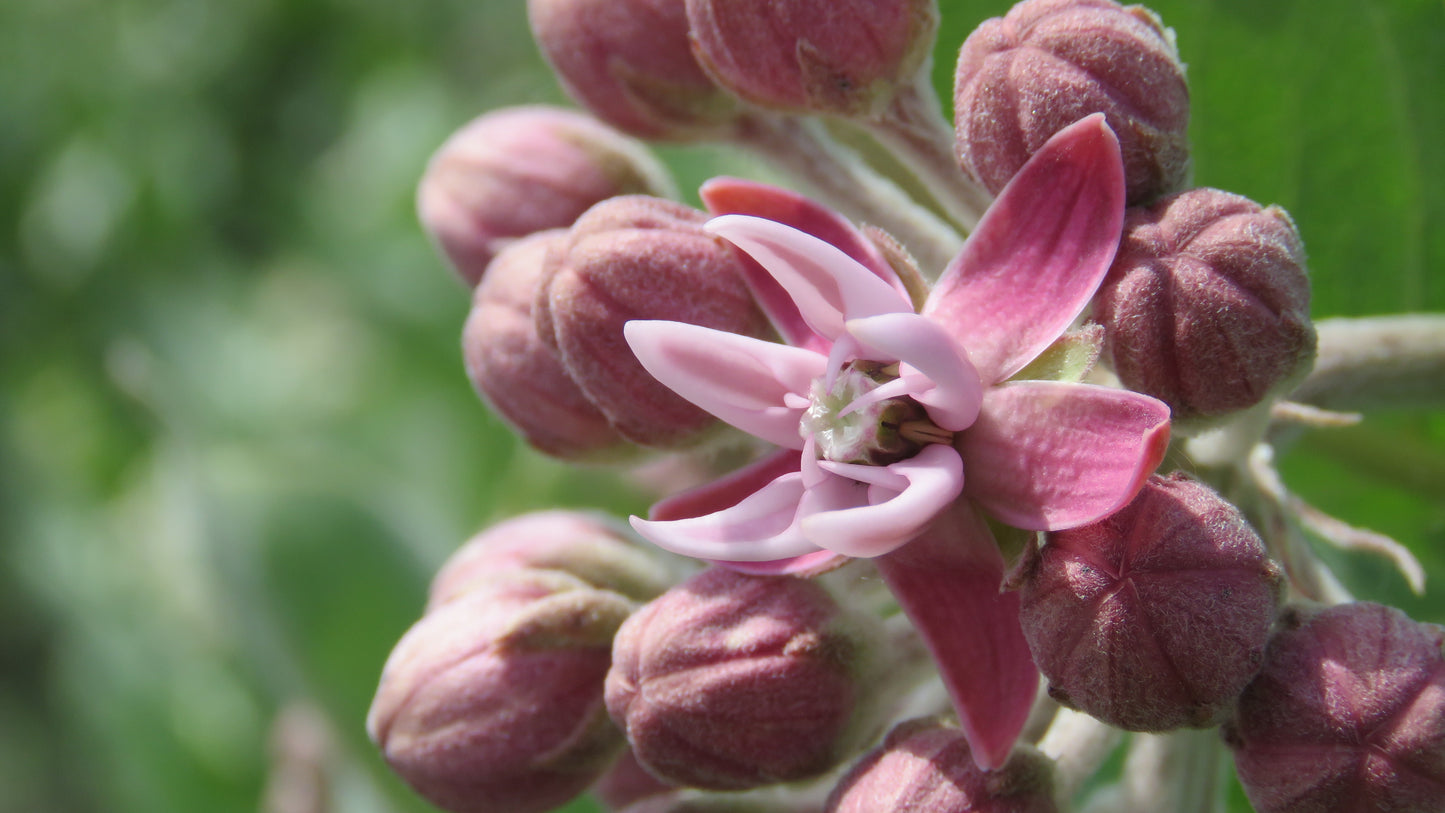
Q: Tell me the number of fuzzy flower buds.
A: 13